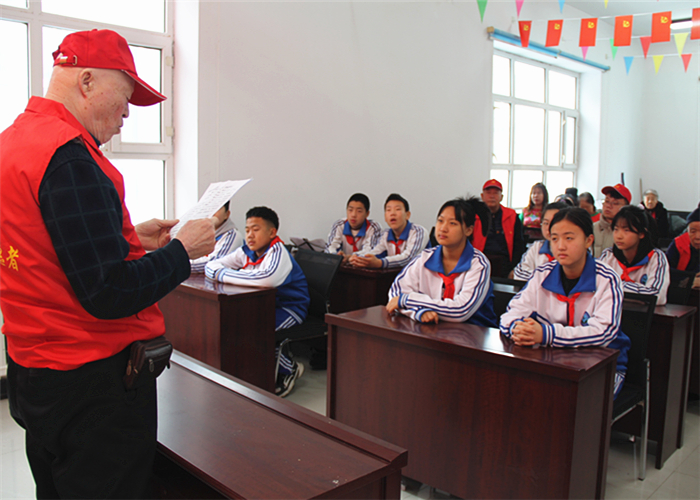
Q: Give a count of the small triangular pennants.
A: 11